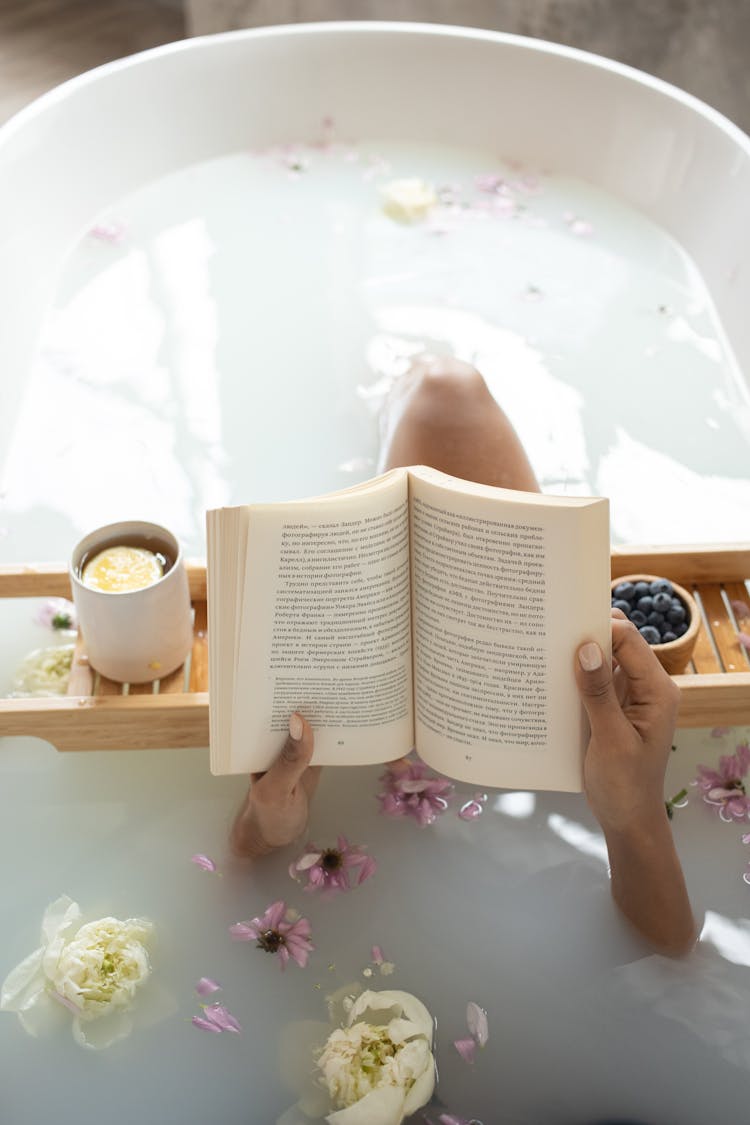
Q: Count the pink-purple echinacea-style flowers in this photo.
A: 4